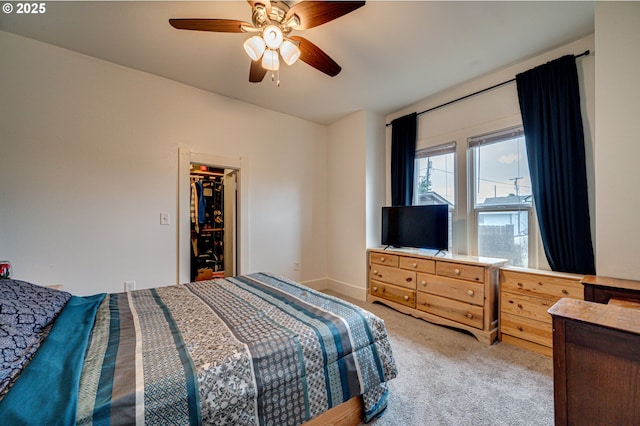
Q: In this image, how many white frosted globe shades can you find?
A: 4